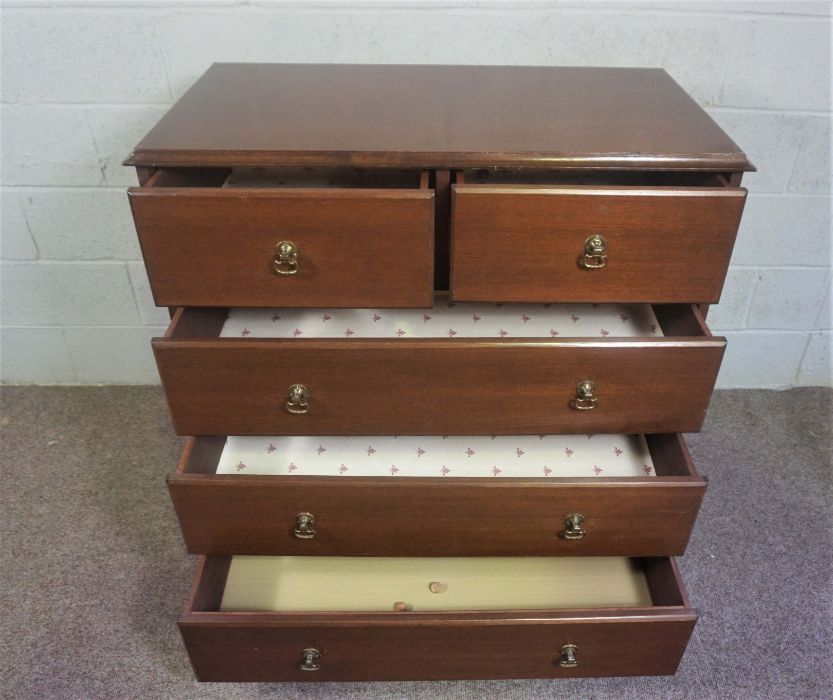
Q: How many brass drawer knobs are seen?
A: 8